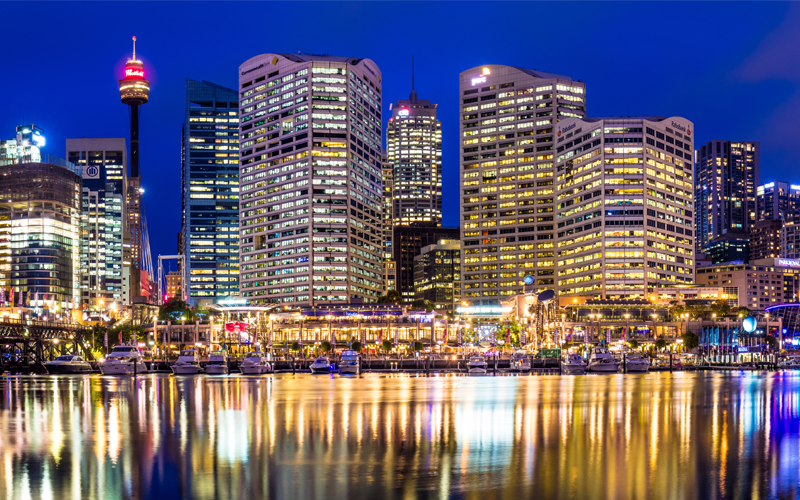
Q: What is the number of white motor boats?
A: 12